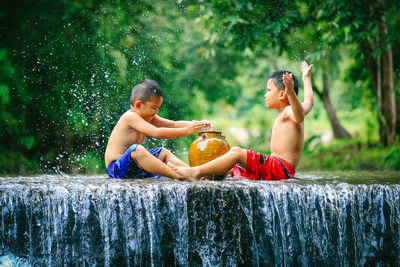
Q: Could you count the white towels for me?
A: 0